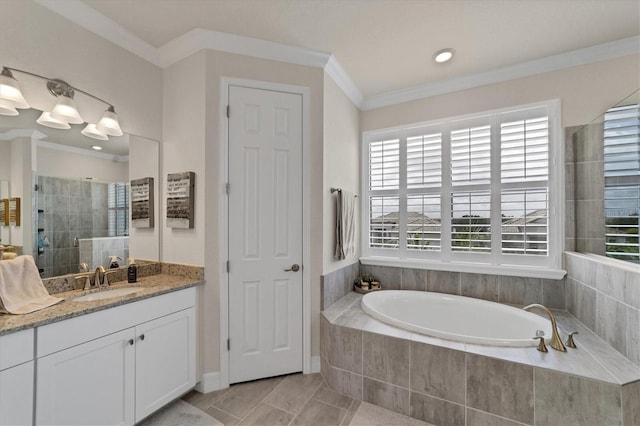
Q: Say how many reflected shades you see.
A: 3